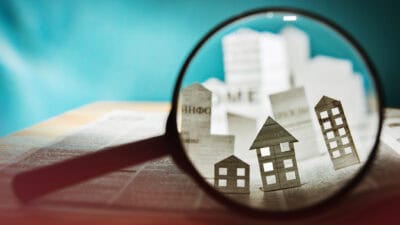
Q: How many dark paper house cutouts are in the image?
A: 3